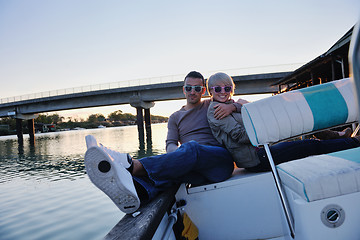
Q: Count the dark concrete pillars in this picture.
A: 4